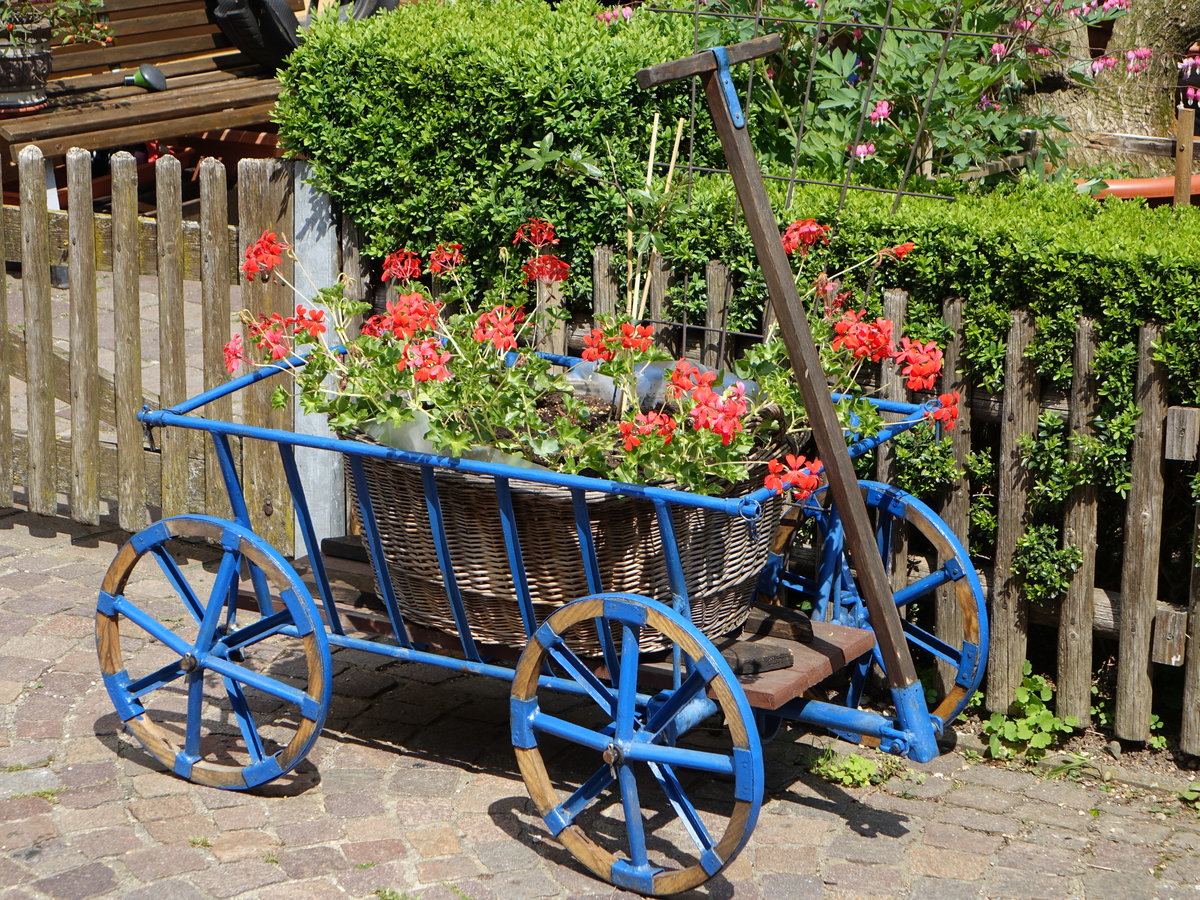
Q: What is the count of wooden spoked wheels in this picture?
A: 3